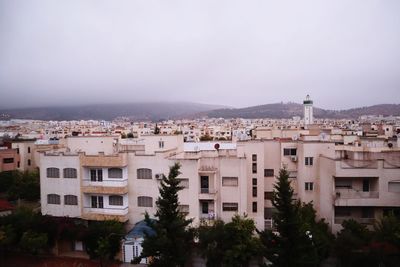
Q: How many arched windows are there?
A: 8